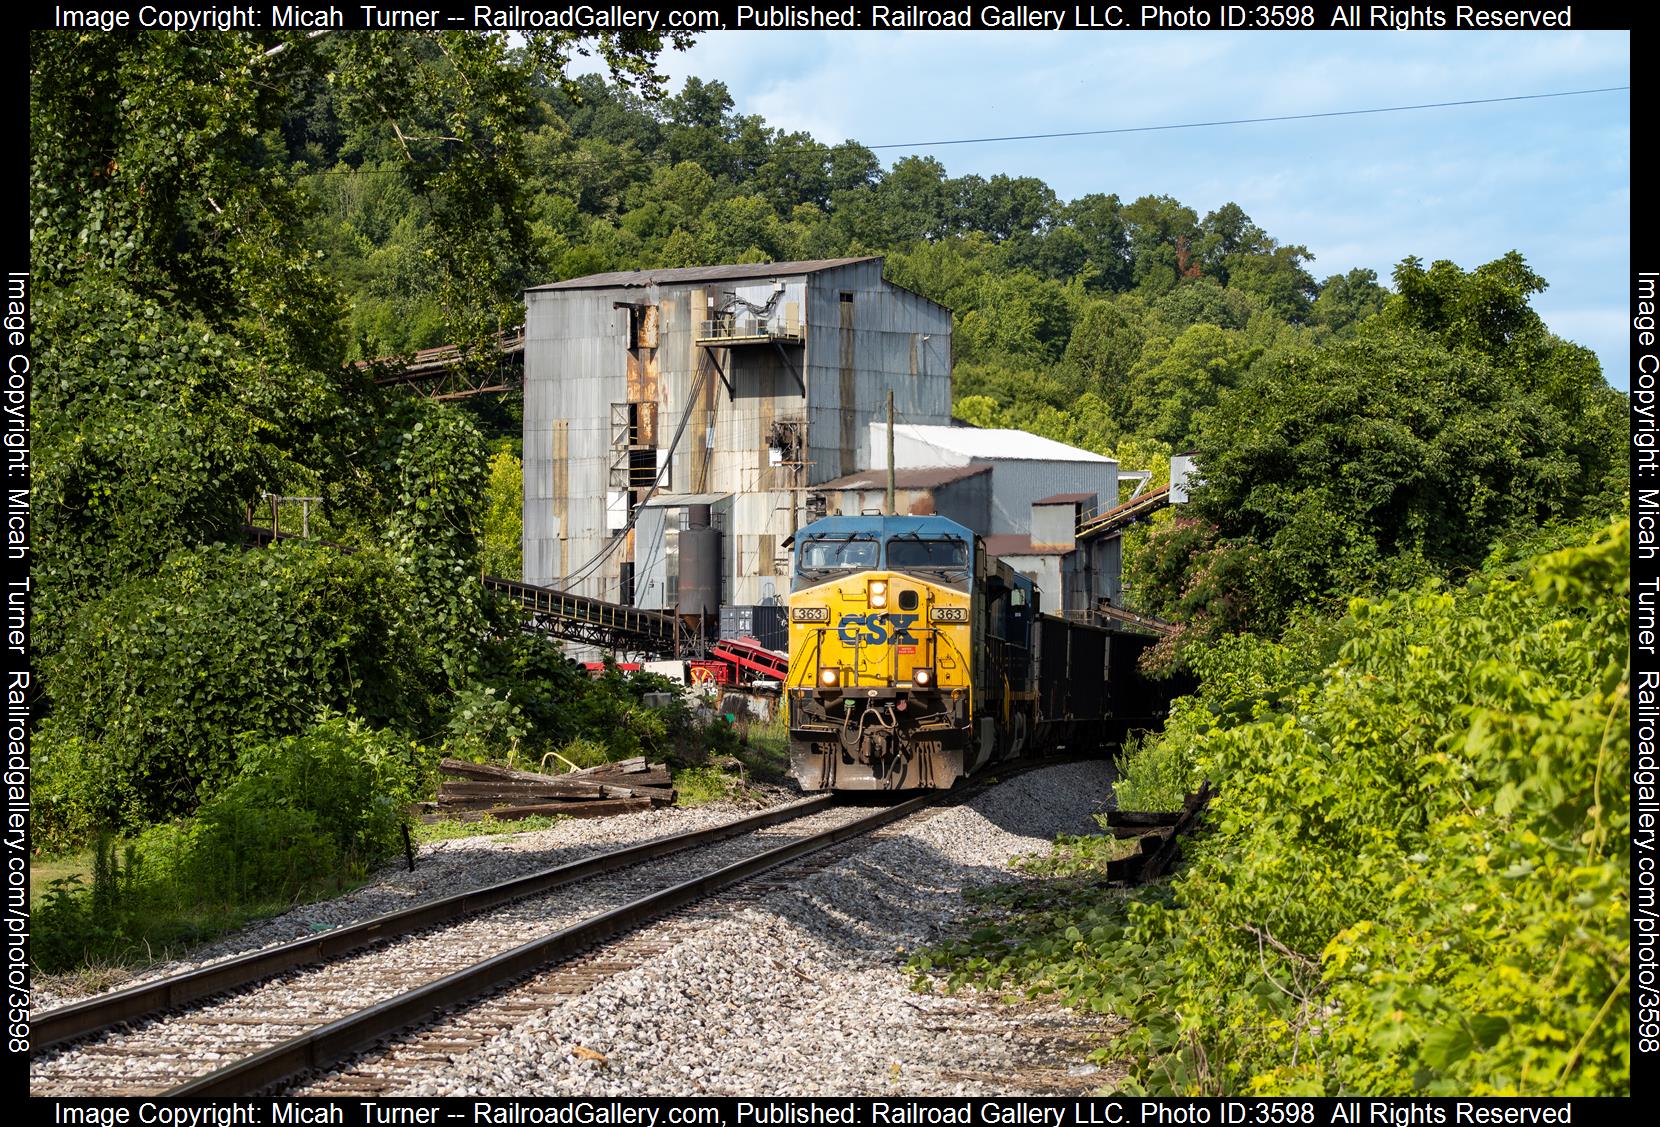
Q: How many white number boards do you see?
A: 2